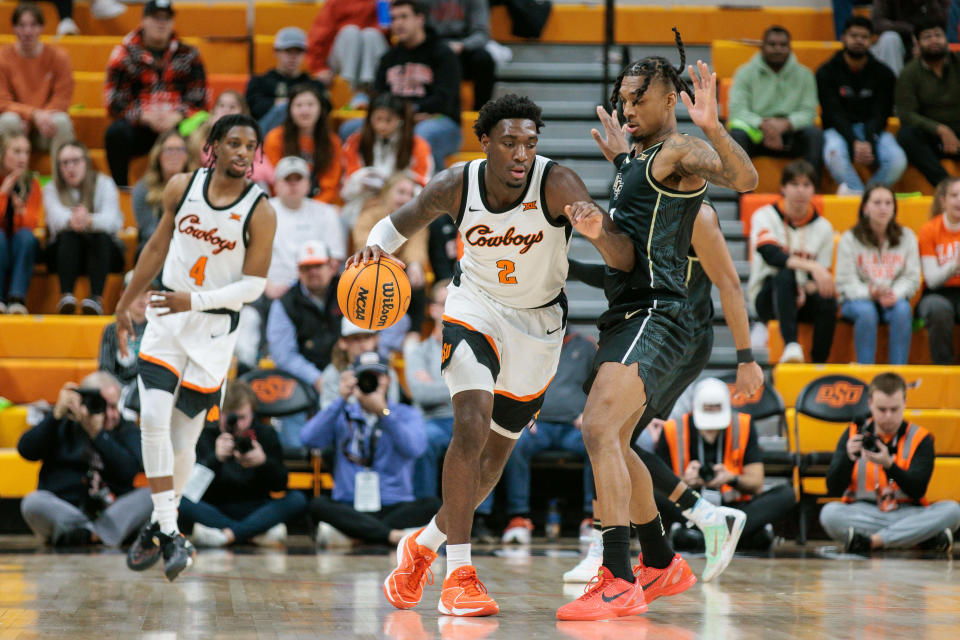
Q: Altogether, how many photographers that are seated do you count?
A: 5